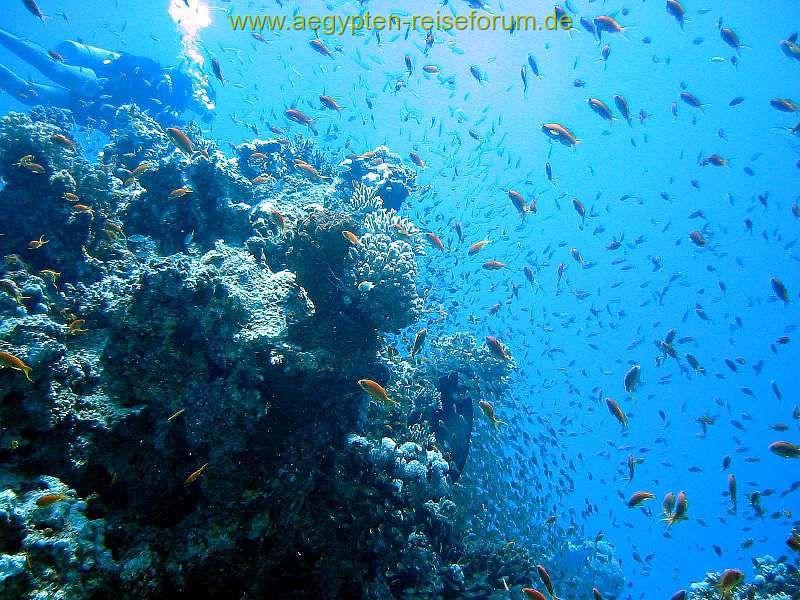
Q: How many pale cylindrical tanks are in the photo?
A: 1